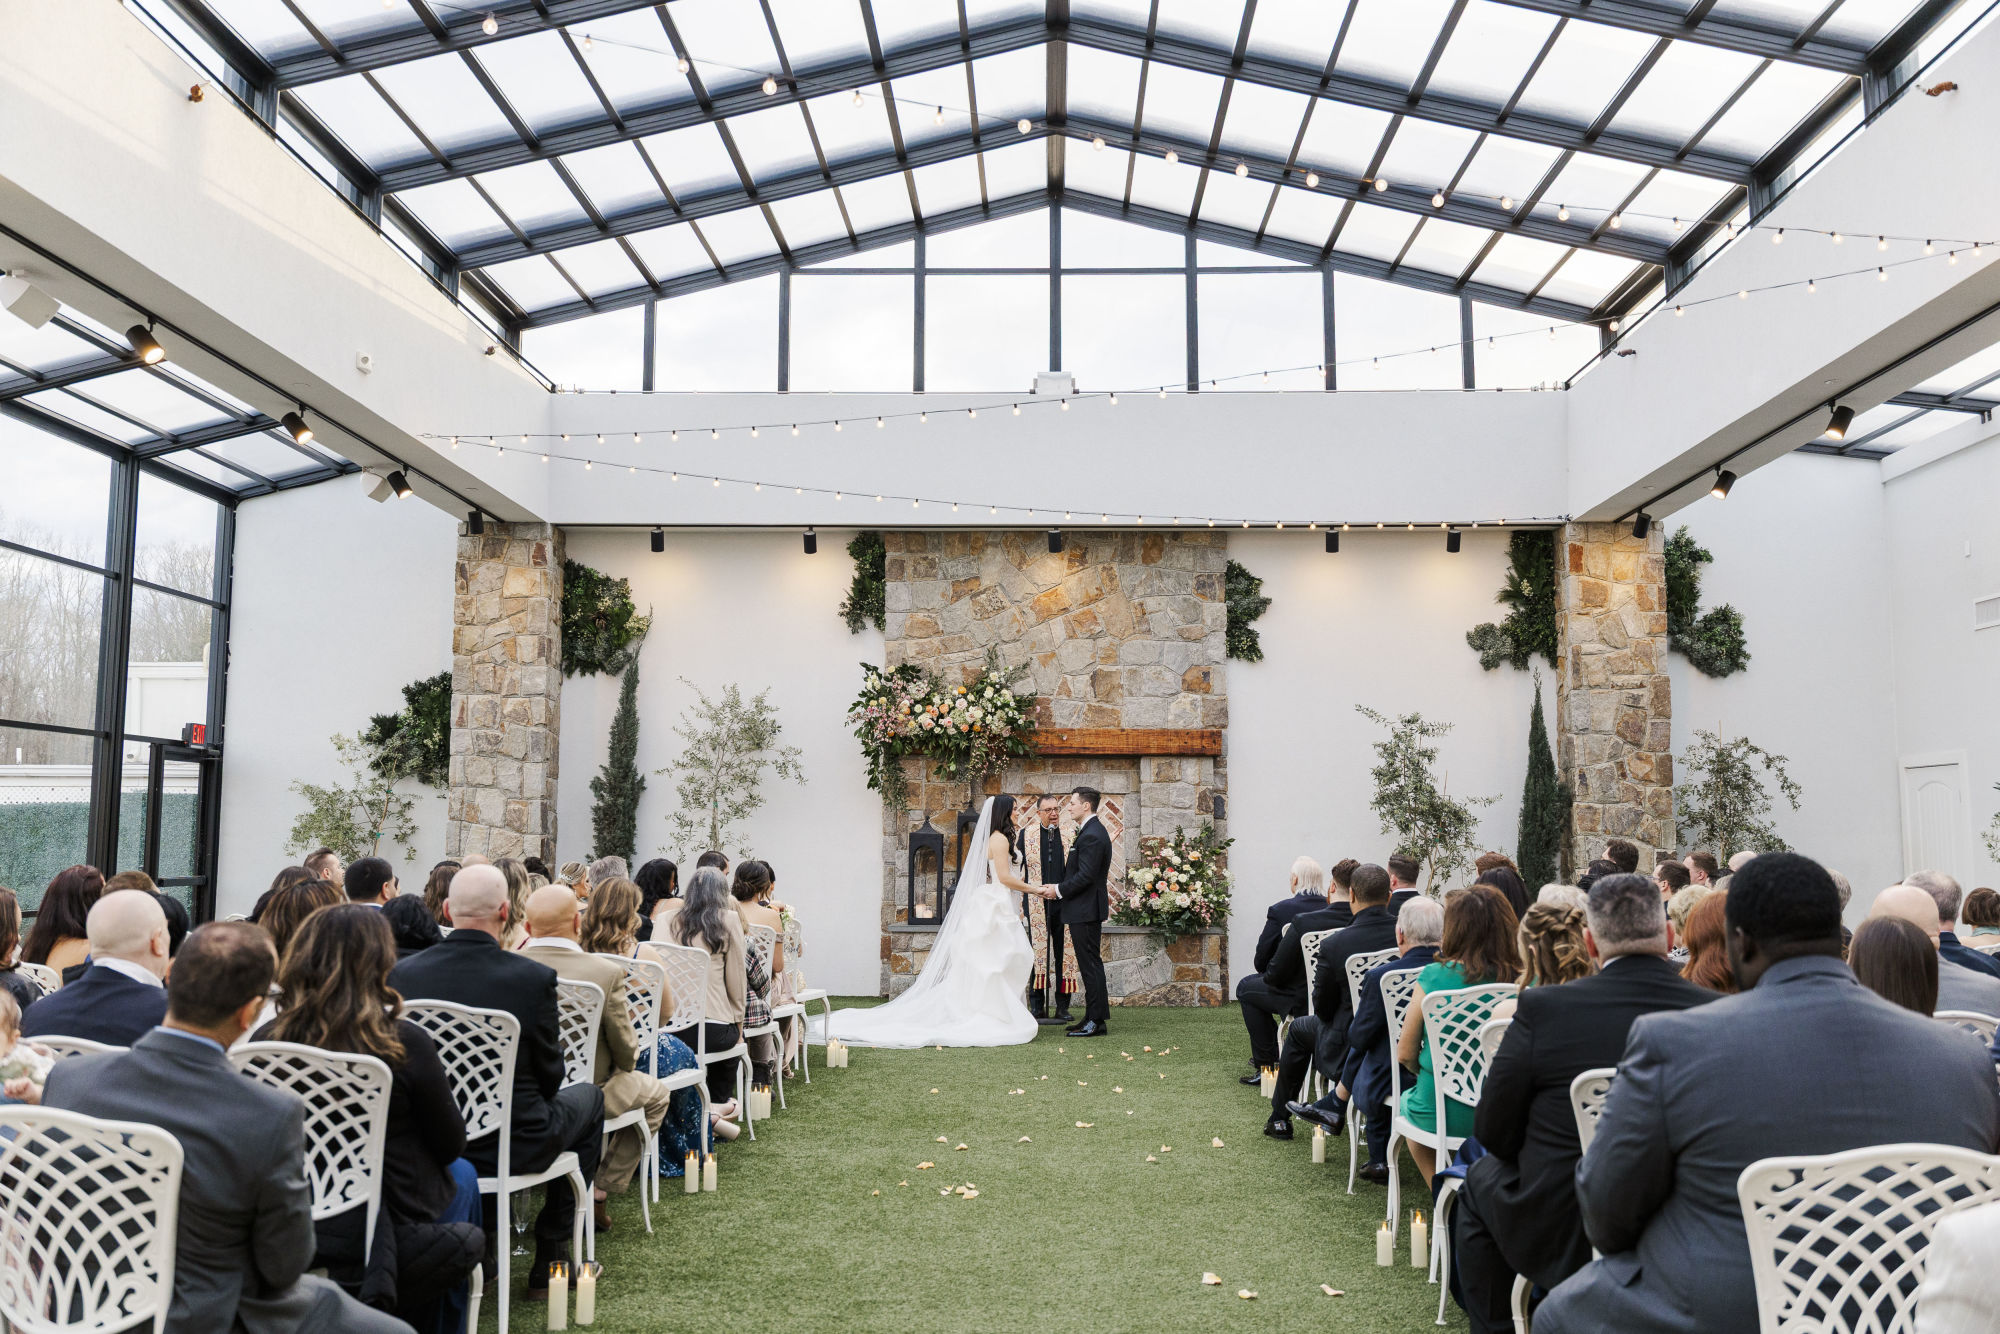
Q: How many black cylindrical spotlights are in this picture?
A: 12